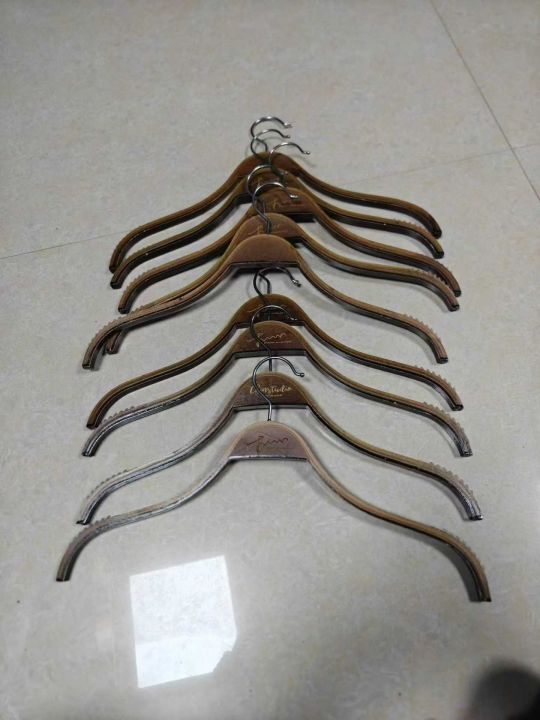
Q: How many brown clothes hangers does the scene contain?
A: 9